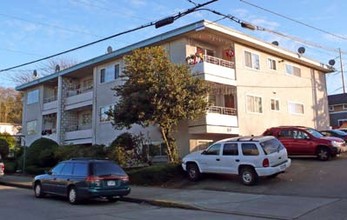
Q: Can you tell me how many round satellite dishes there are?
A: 6